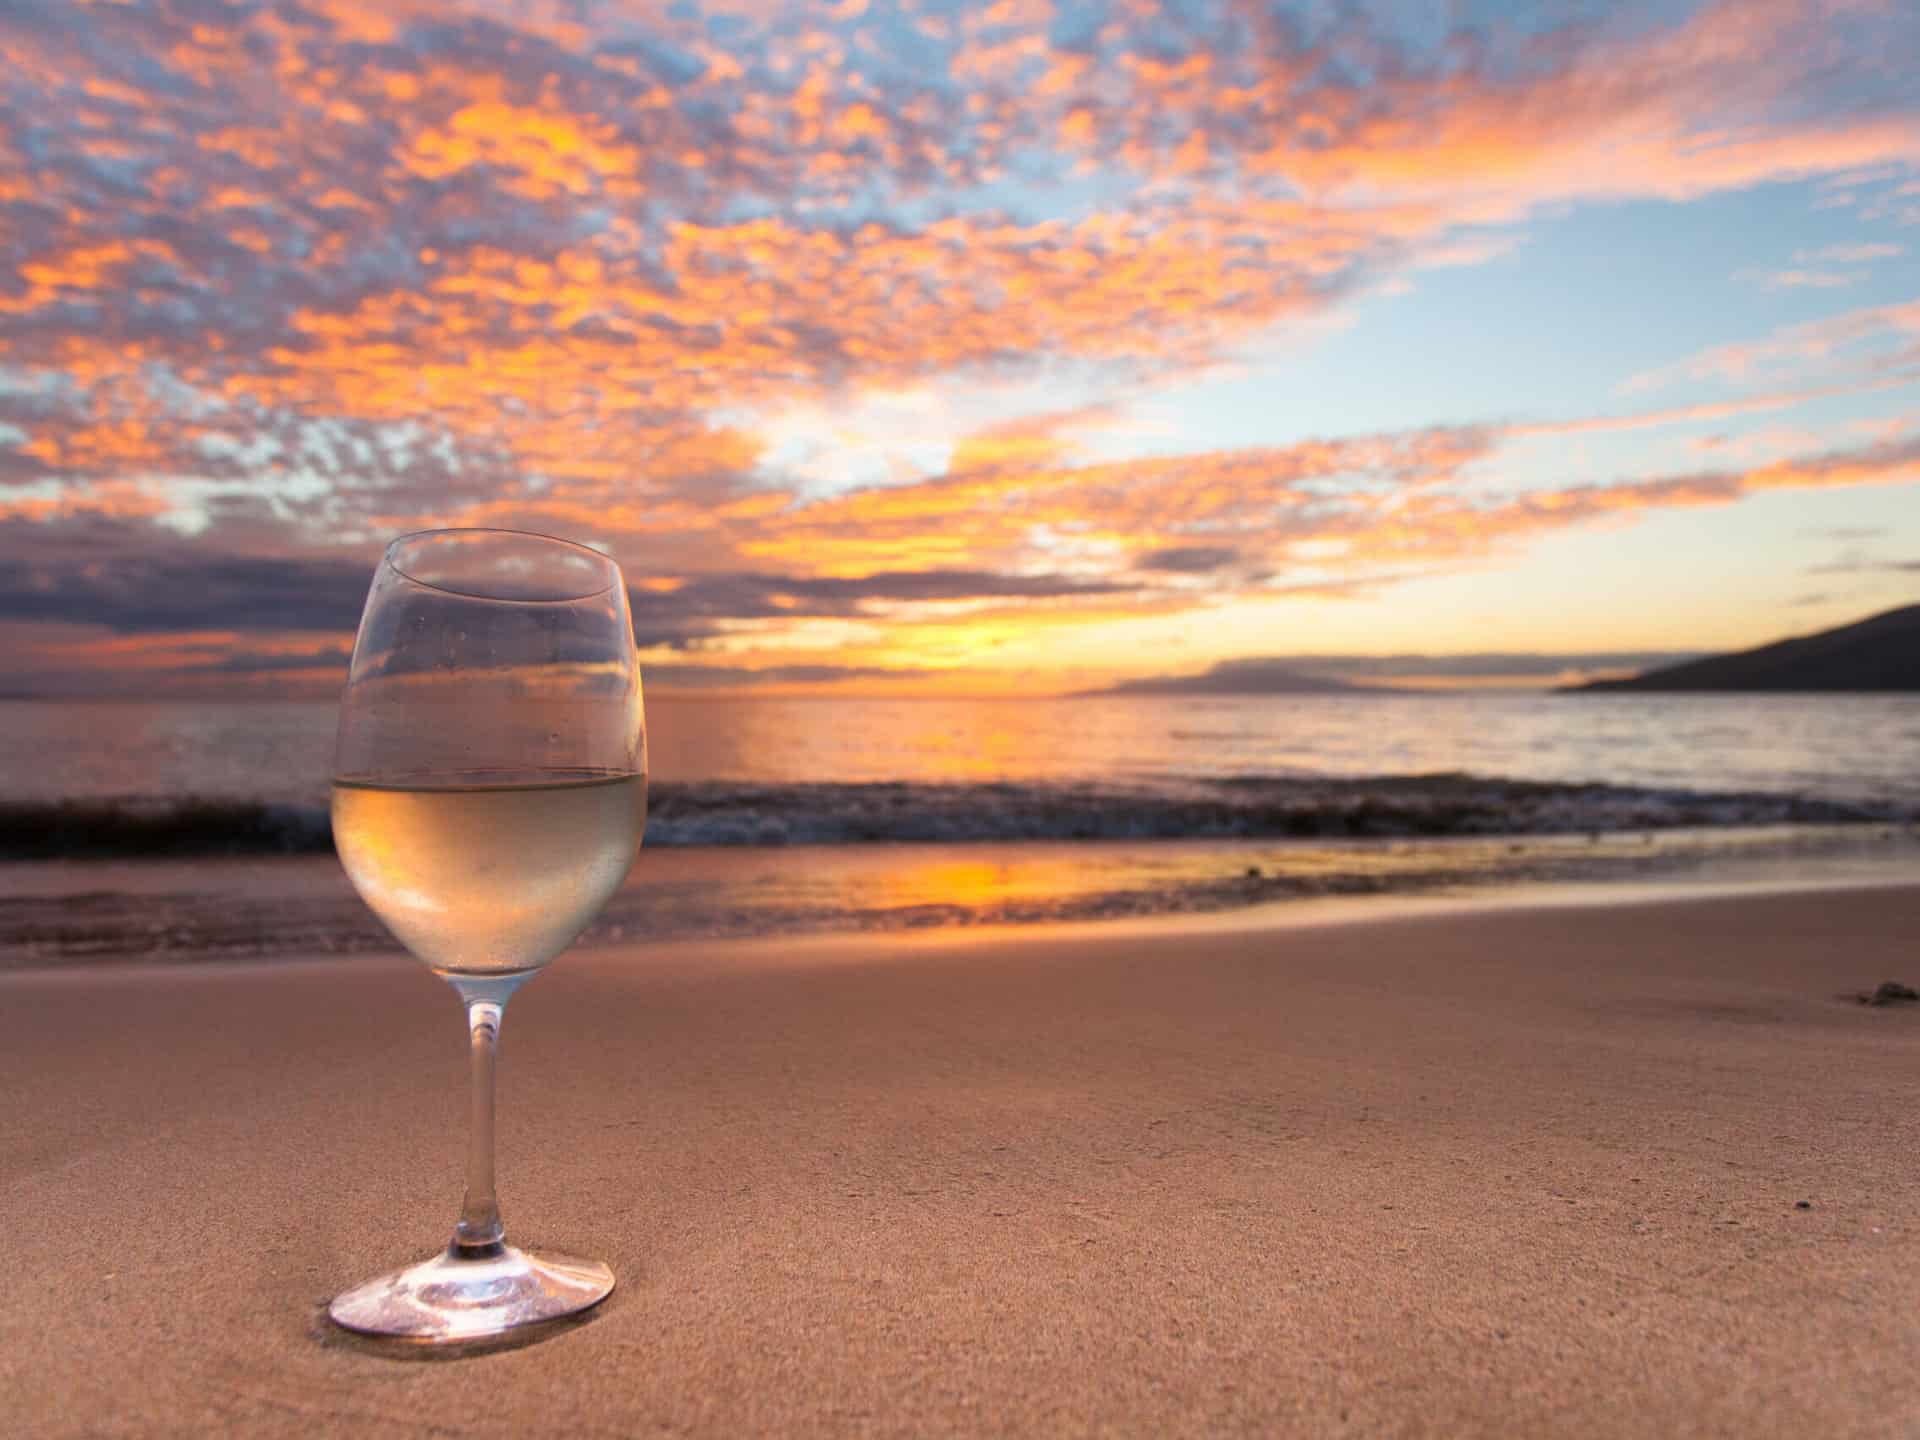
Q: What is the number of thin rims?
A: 1